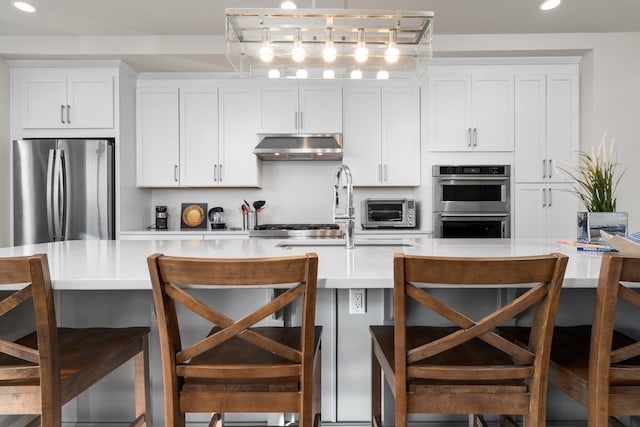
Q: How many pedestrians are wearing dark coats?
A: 0